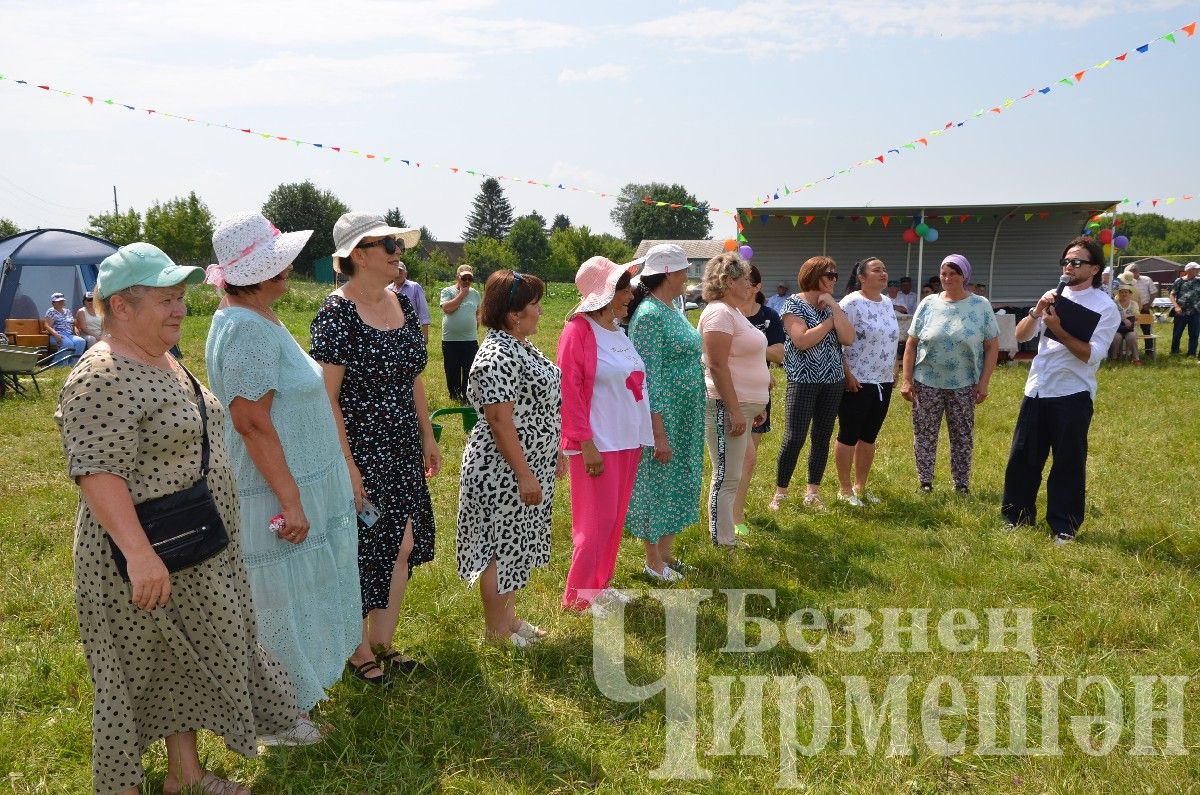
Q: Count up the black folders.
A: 1